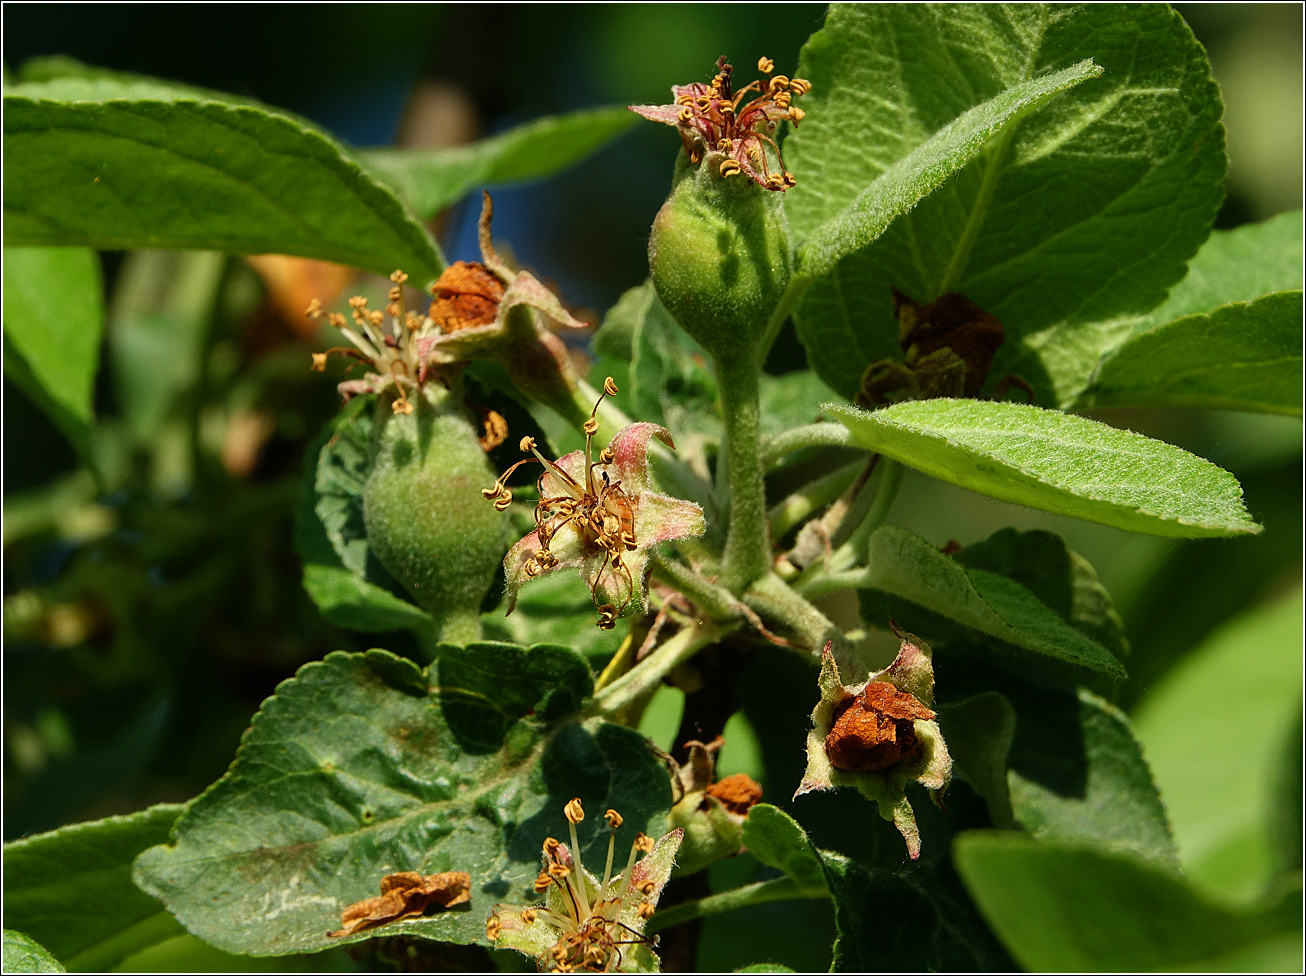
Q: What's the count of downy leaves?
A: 3